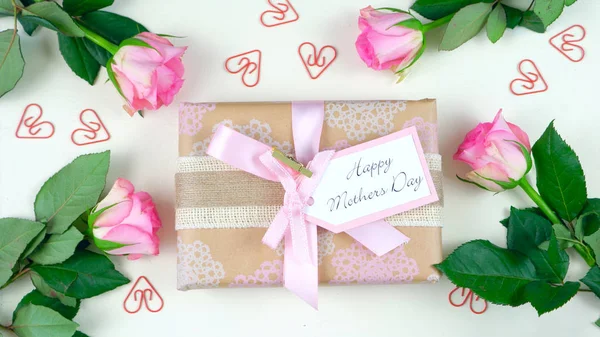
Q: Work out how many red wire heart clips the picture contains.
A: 9